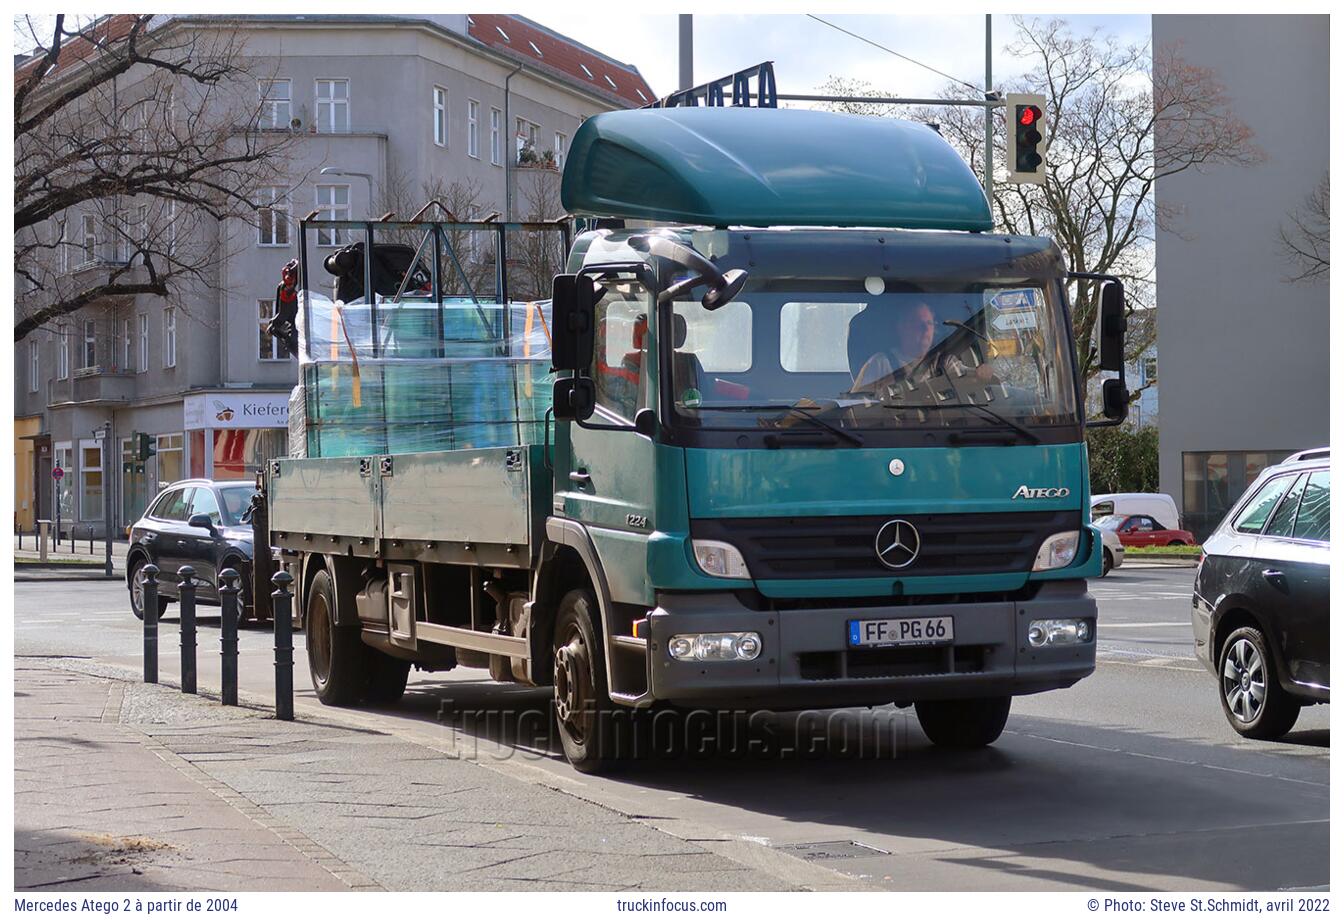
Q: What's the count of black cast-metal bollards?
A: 4